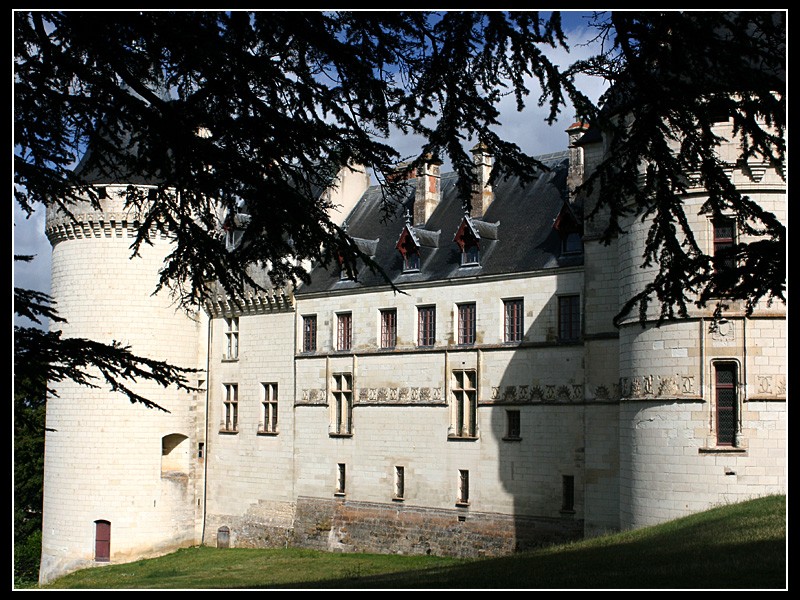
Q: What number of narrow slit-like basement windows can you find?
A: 4